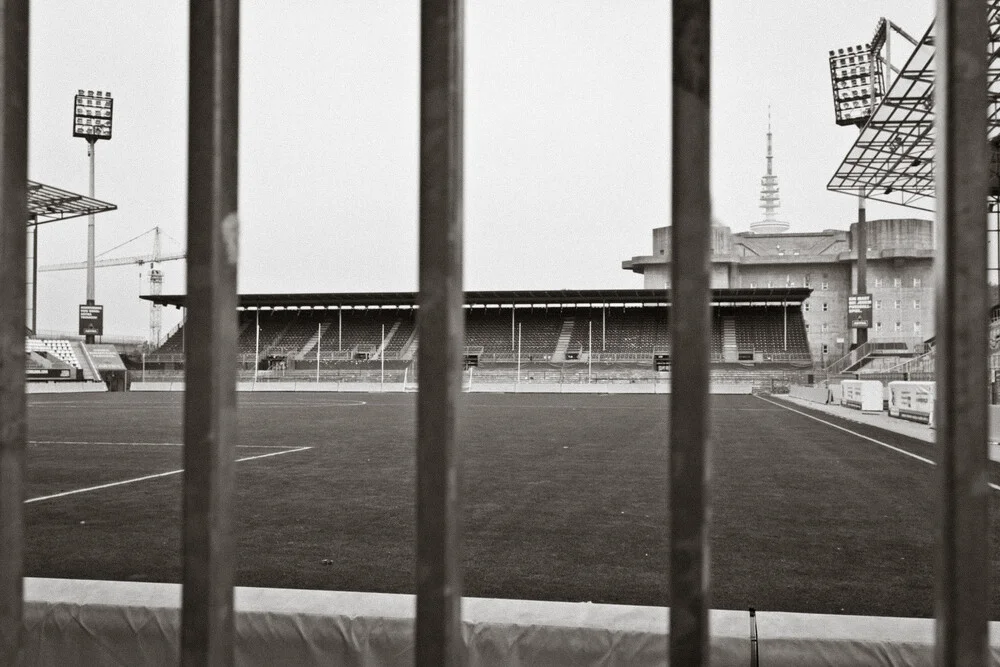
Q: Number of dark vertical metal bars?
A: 5